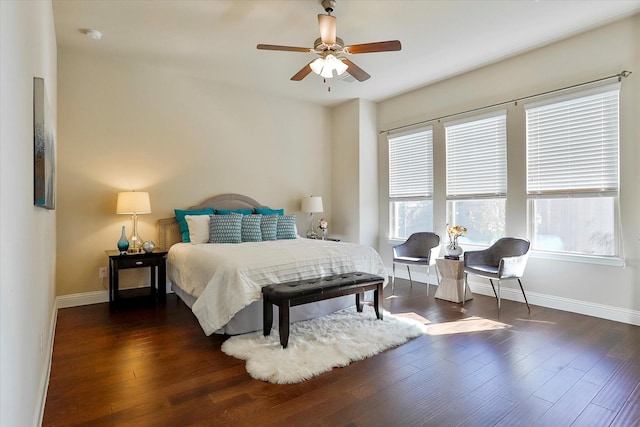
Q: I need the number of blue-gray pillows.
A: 4